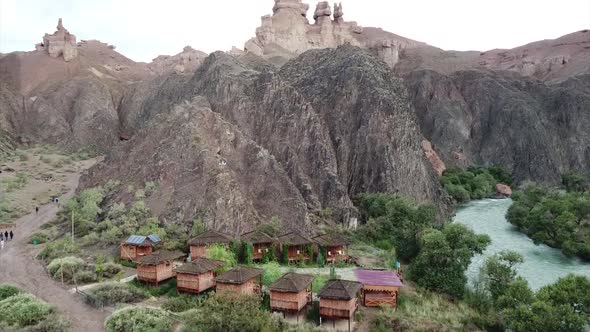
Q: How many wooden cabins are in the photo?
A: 11